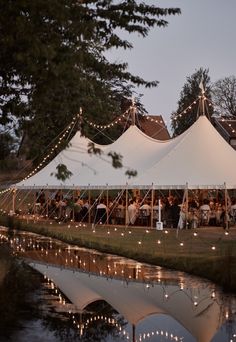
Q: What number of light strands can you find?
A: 4